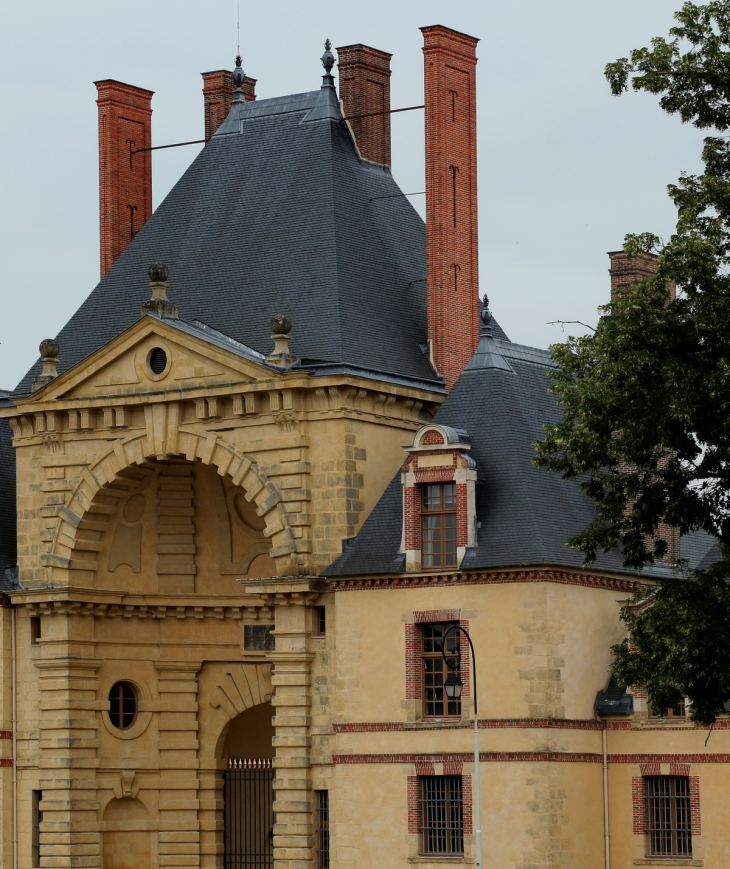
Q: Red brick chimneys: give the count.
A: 5